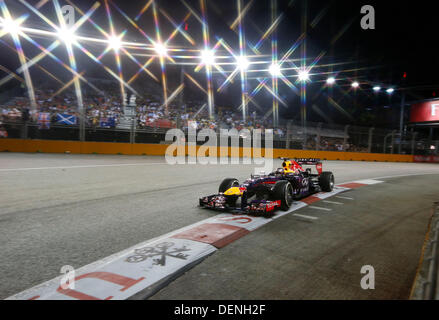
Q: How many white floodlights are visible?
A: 12